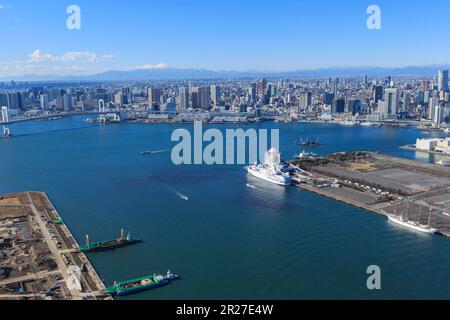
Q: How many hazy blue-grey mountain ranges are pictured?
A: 1